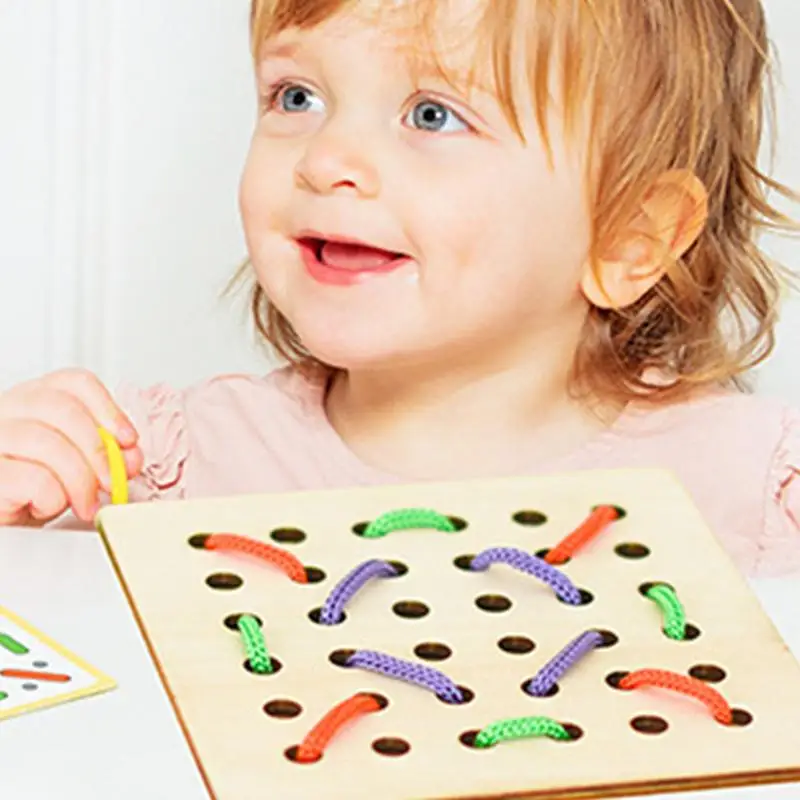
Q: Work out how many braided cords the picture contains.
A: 12